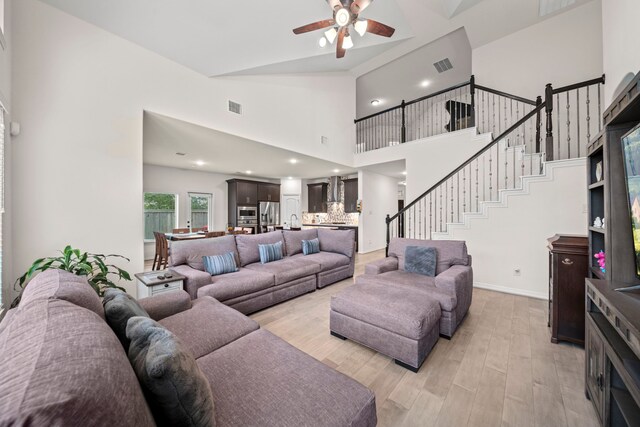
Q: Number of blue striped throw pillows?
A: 3